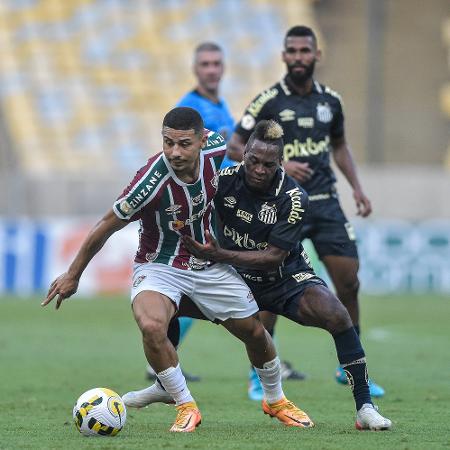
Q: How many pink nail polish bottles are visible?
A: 0